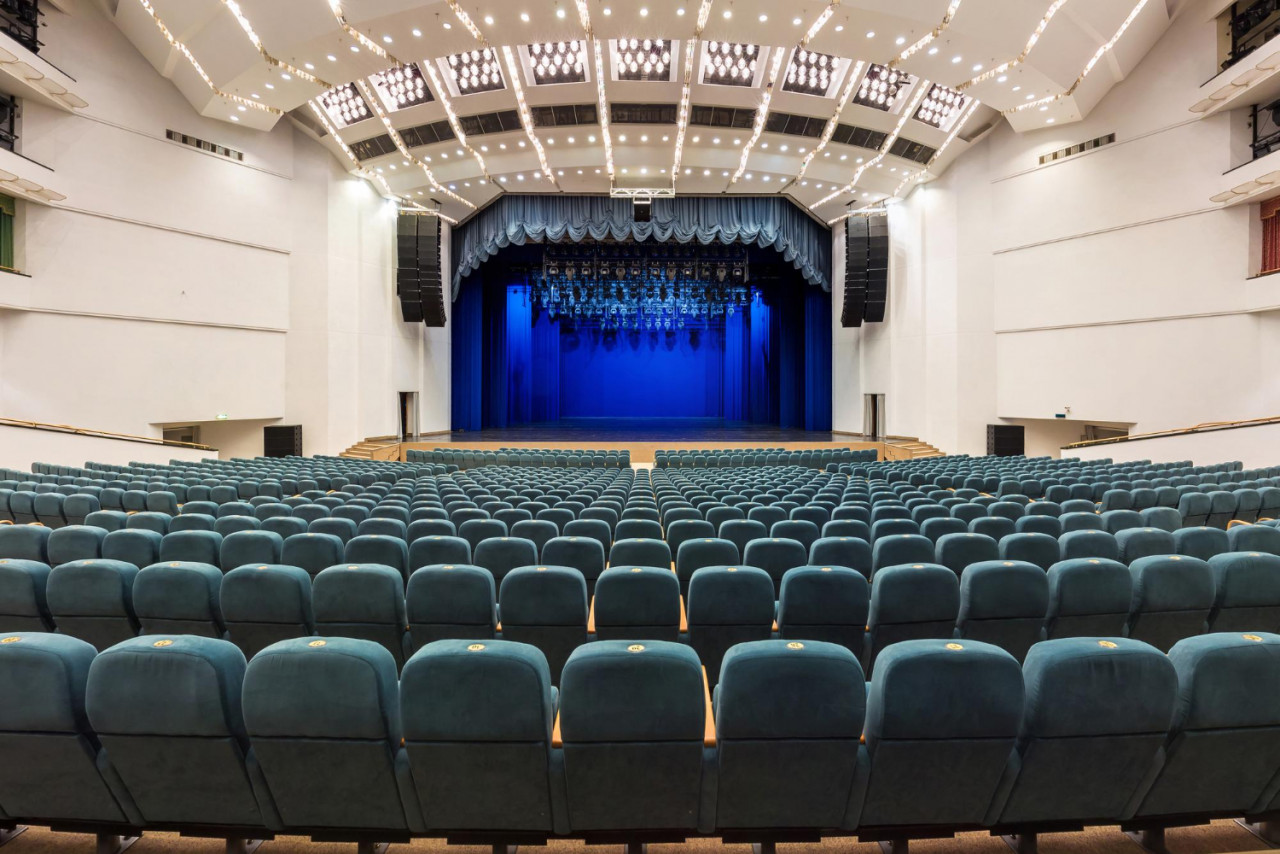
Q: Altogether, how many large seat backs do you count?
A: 9